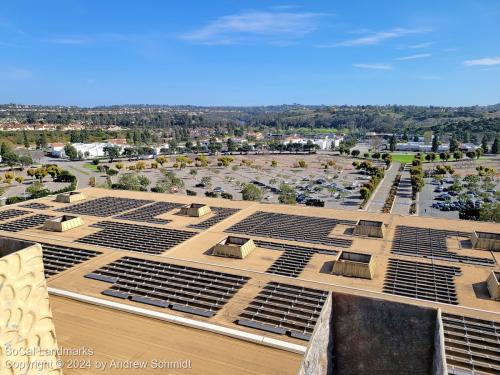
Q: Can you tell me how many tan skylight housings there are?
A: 8